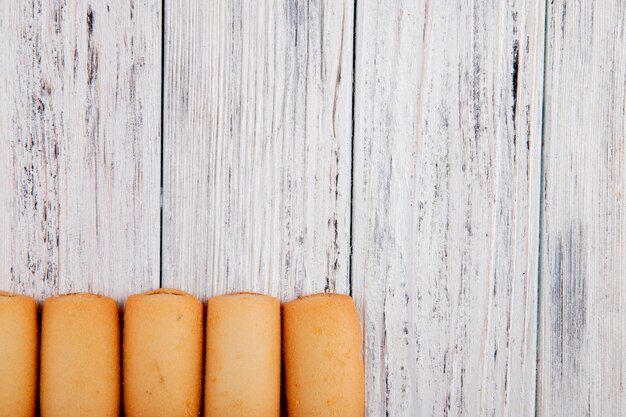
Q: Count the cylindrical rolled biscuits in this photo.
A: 5